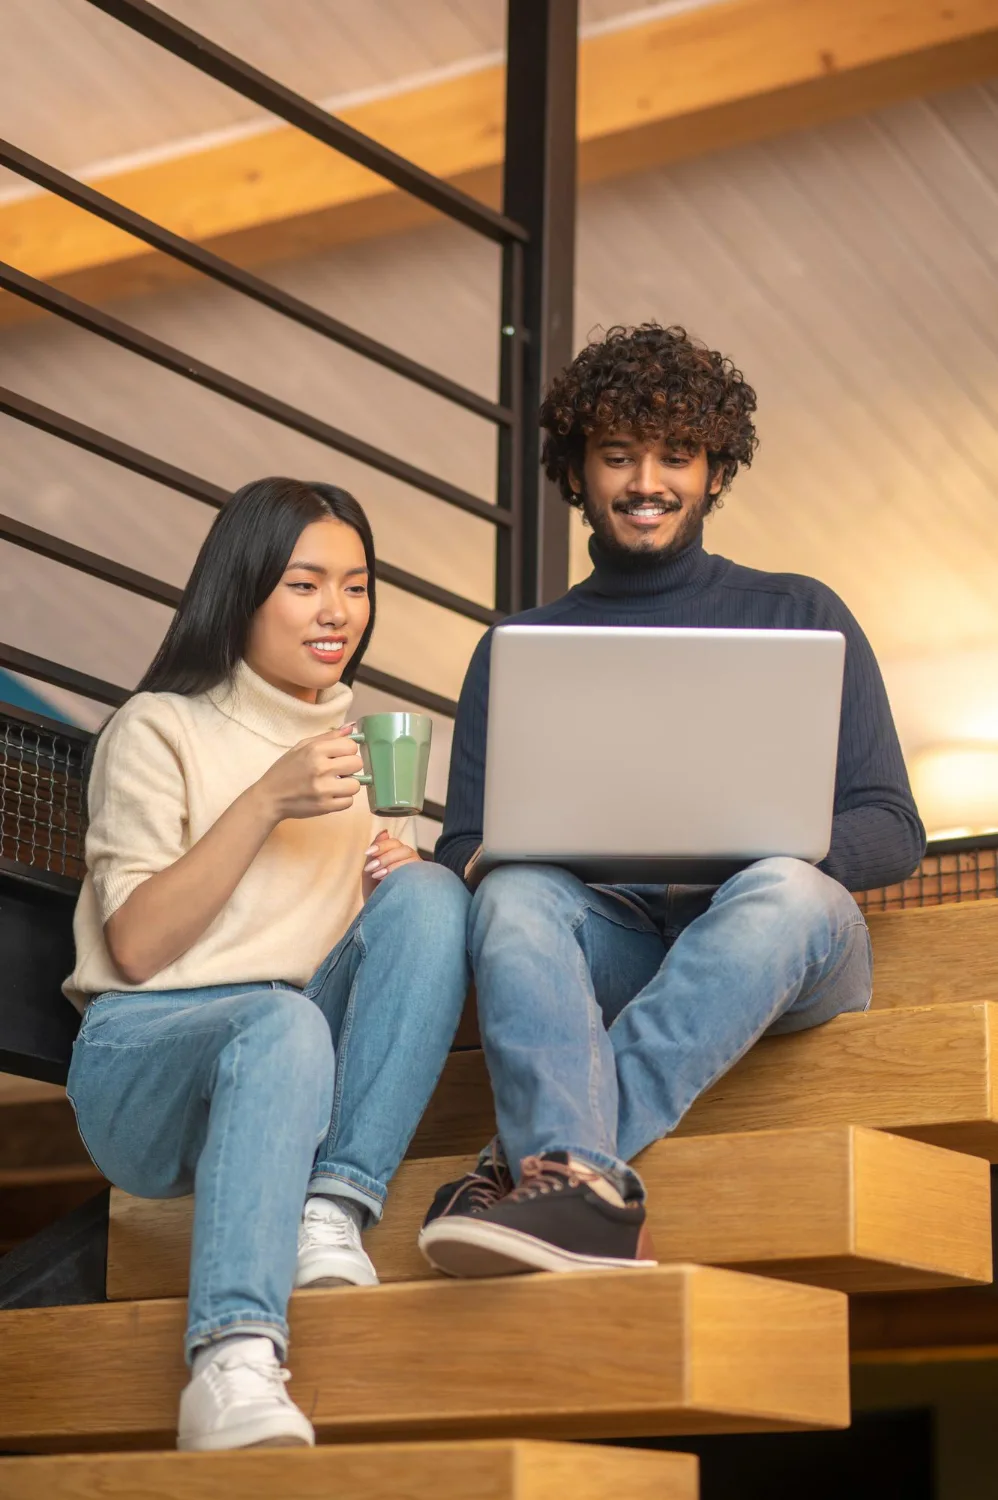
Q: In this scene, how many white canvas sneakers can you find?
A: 2